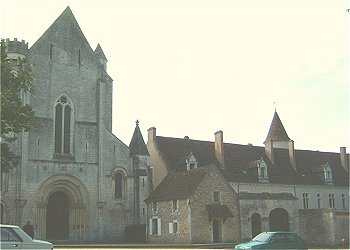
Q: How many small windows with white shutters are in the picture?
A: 2